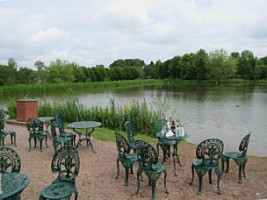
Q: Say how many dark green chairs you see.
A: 12